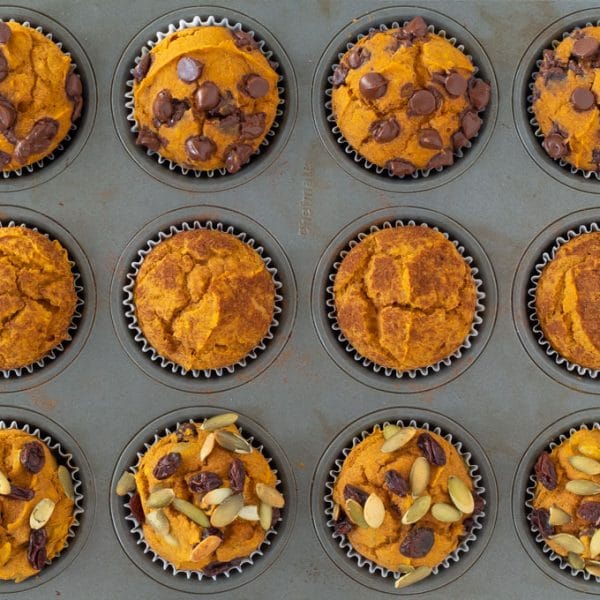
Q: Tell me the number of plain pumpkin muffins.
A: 4